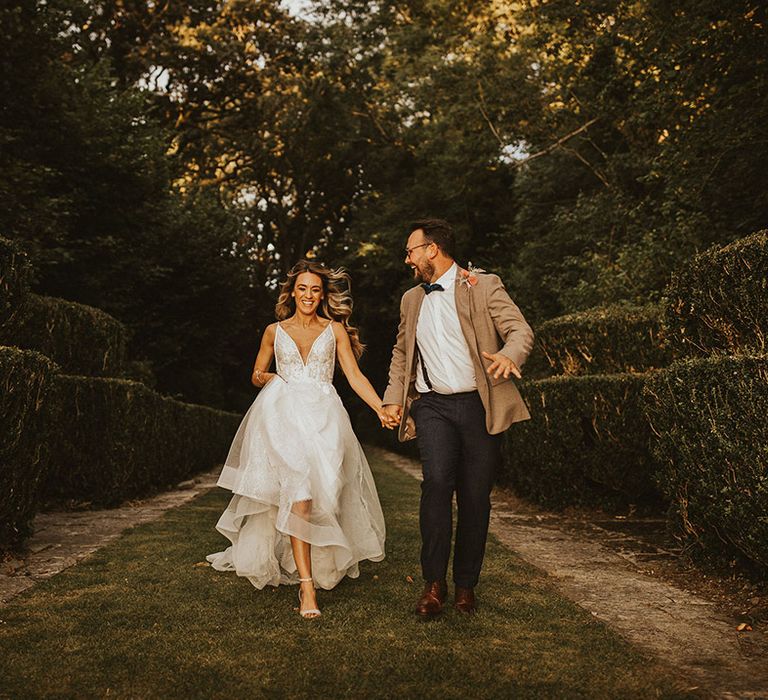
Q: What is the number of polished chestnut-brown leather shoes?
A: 2